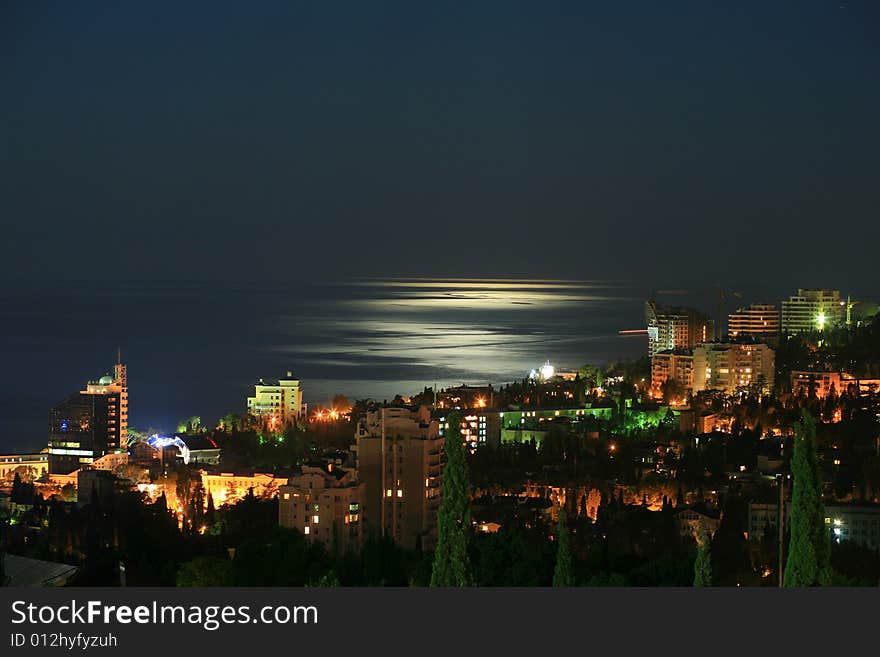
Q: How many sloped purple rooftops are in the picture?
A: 0